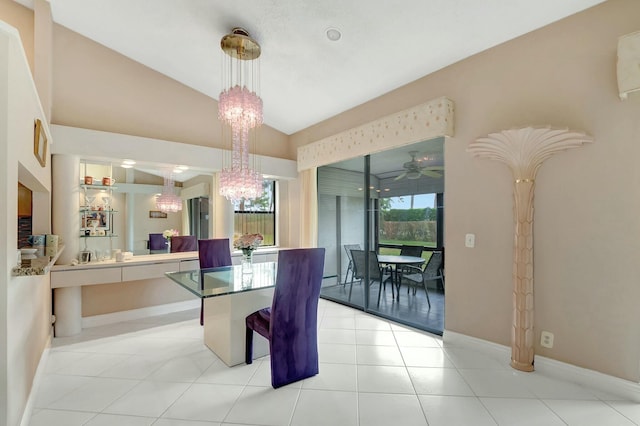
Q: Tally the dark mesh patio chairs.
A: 4